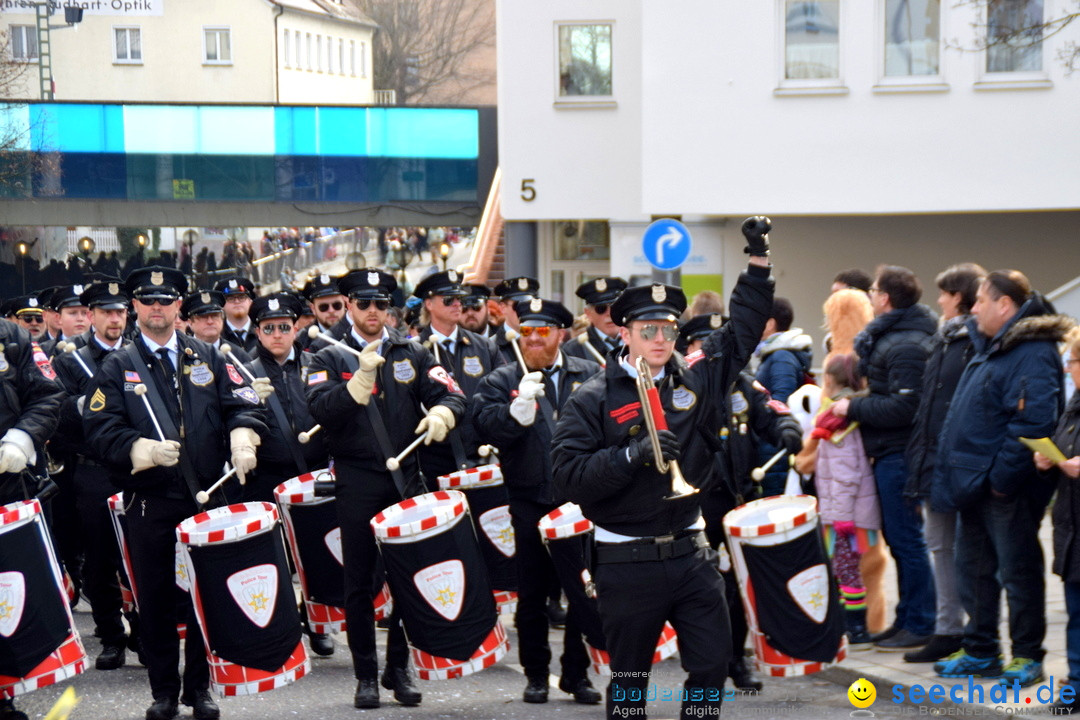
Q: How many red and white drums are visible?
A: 8